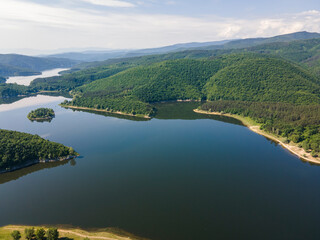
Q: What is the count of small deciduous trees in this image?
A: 4